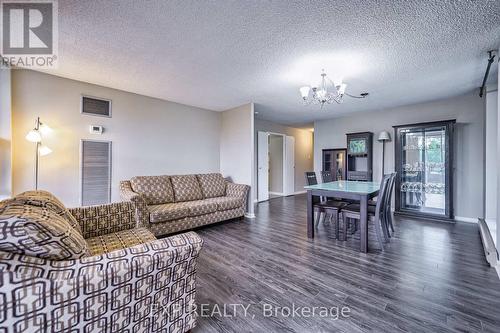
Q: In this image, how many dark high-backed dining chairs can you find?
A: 4